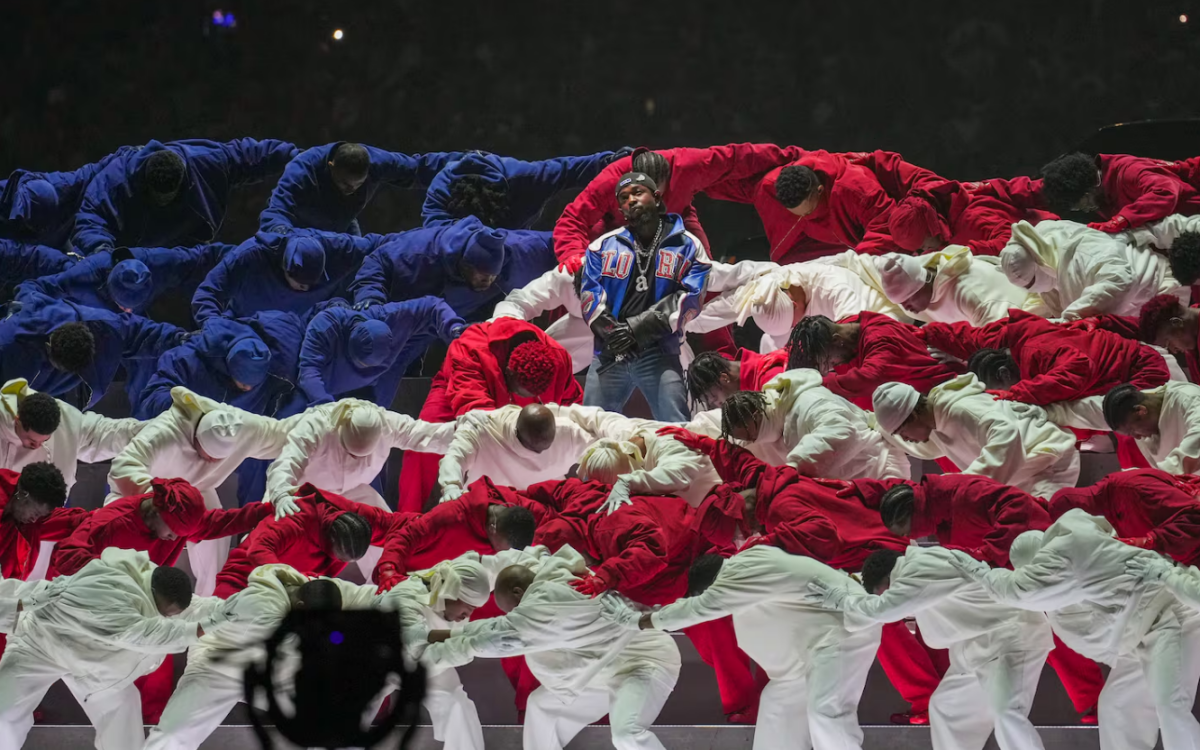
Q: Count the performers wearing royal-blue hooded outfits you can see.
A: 10